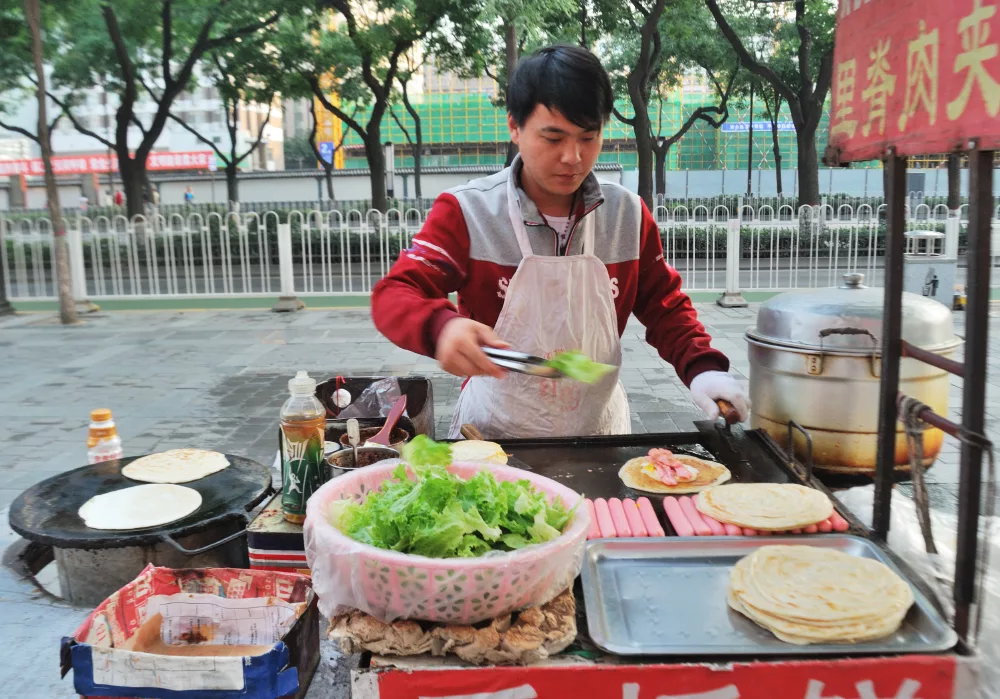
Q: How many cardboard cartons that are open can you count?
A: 1